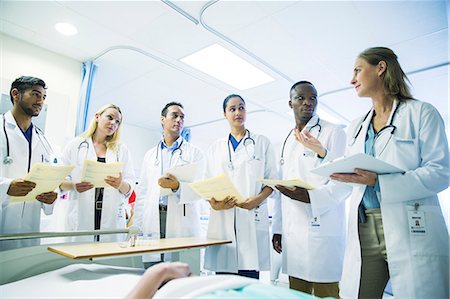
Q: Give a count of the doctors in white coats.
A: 6